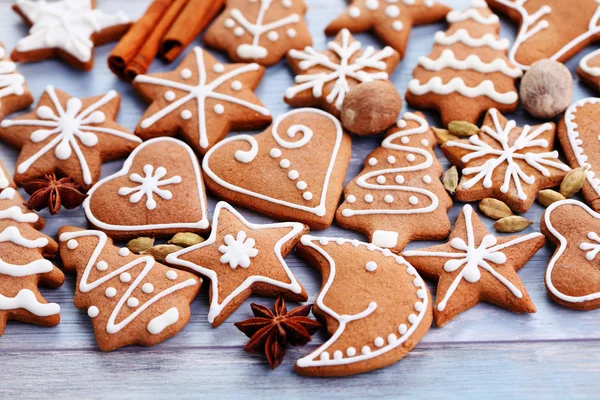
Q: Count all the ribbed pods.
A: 10